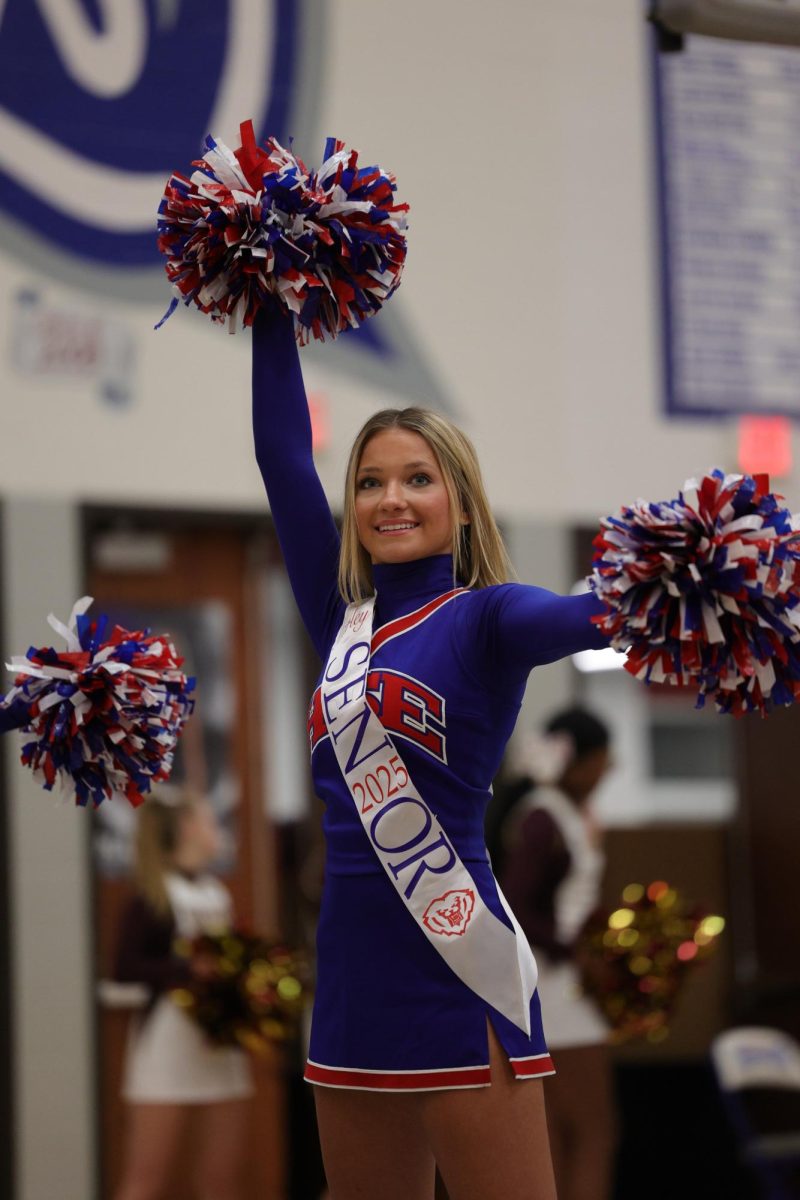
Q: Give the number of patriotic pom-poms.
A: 3